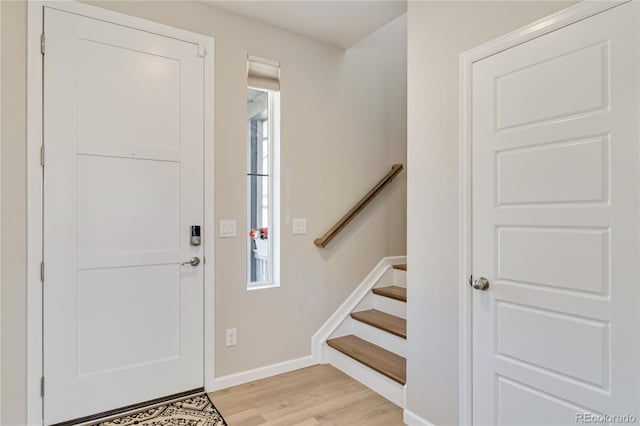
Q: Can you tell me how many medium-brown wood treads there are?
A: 4